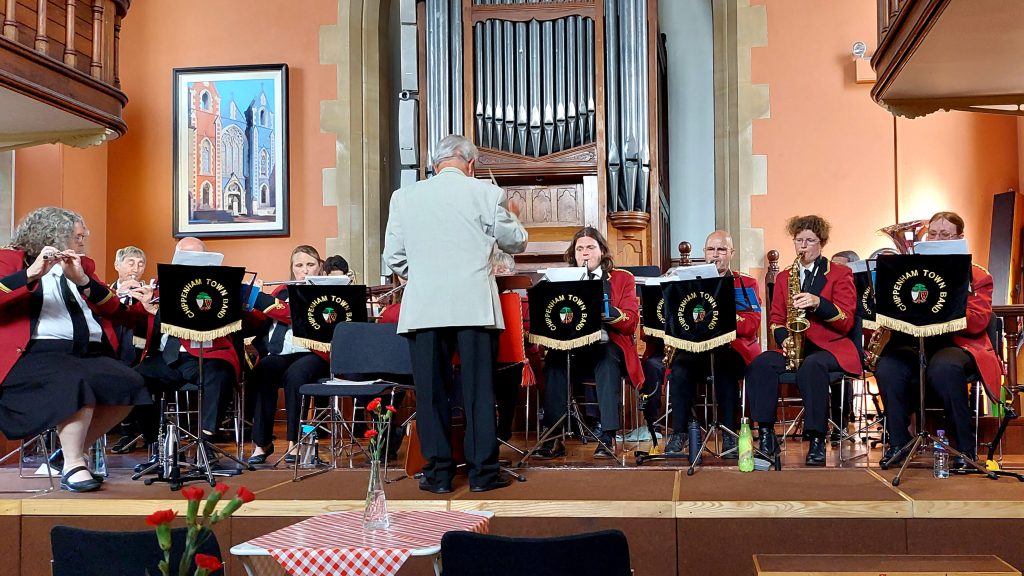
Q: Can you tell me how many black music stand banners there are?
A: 7